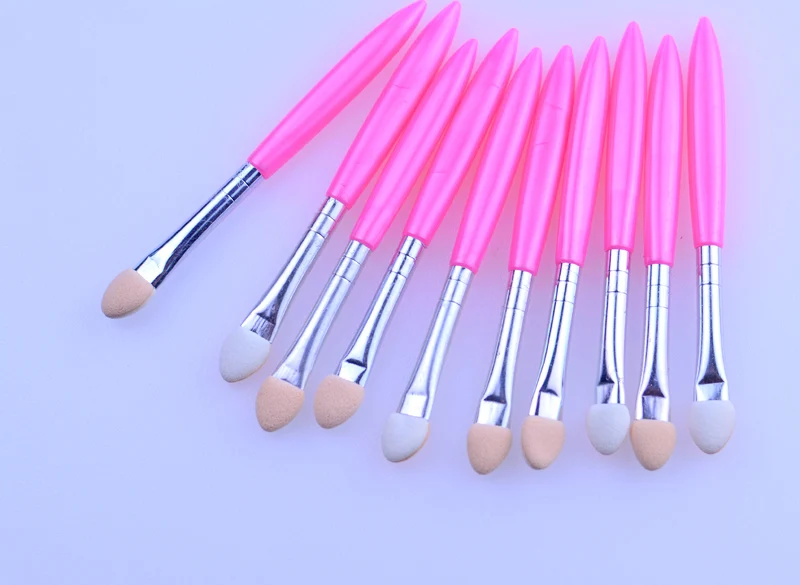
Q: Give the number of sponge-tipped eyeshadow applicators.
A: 10